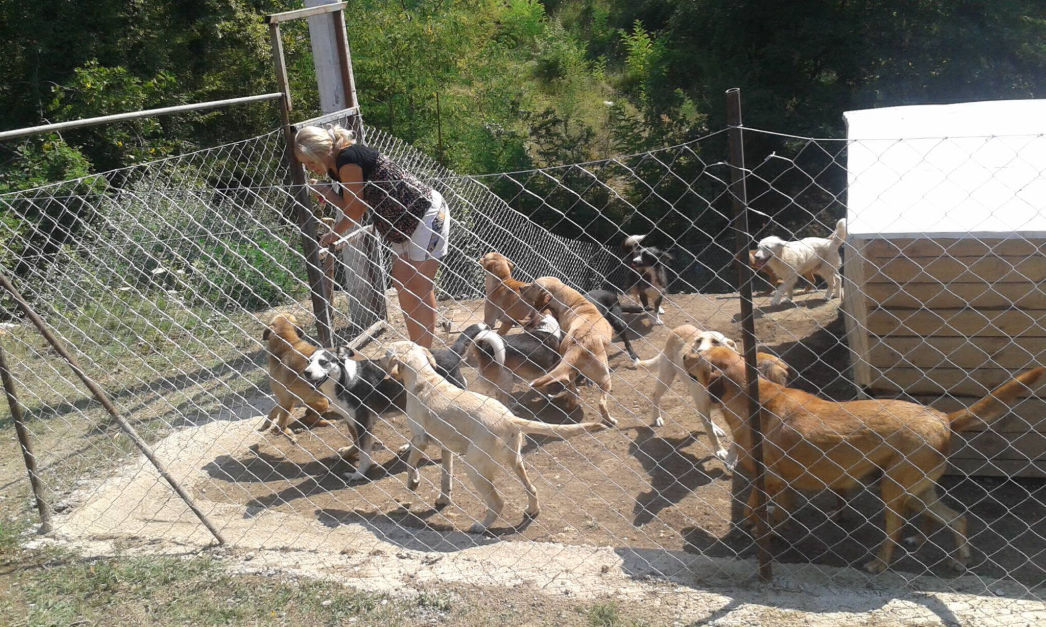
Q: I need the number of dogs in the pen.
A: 13